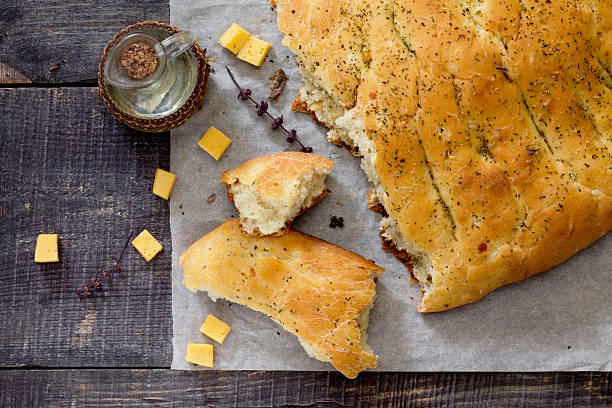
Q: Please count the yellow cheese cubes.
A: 8